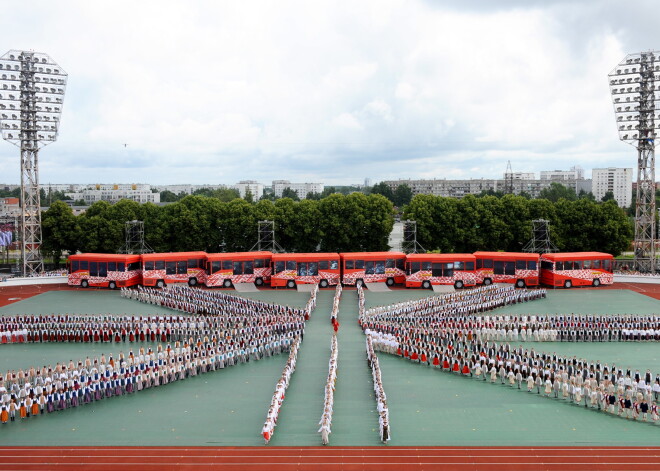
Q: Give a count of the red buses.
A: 8